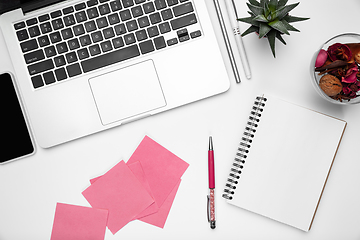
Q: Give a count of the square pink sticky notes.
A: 5